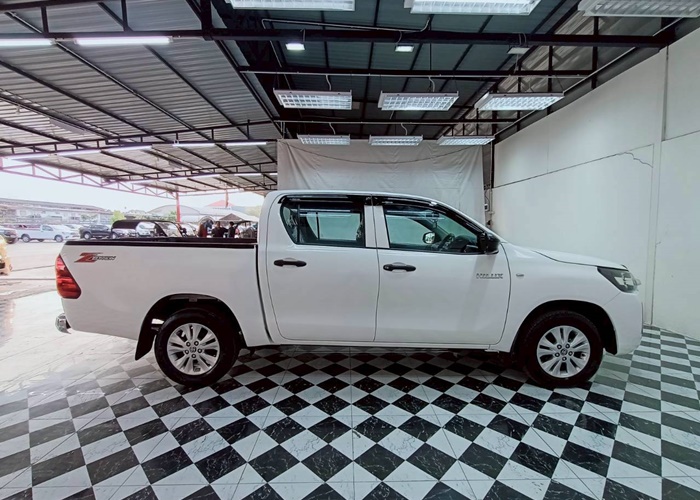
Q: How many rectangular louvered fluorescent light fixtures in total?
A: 9